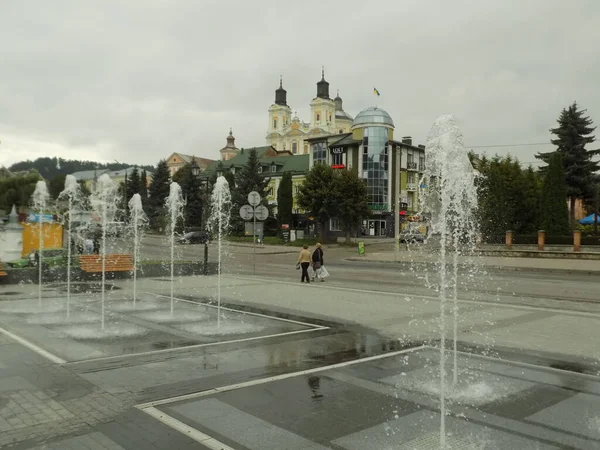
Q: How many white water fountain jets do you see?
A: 8